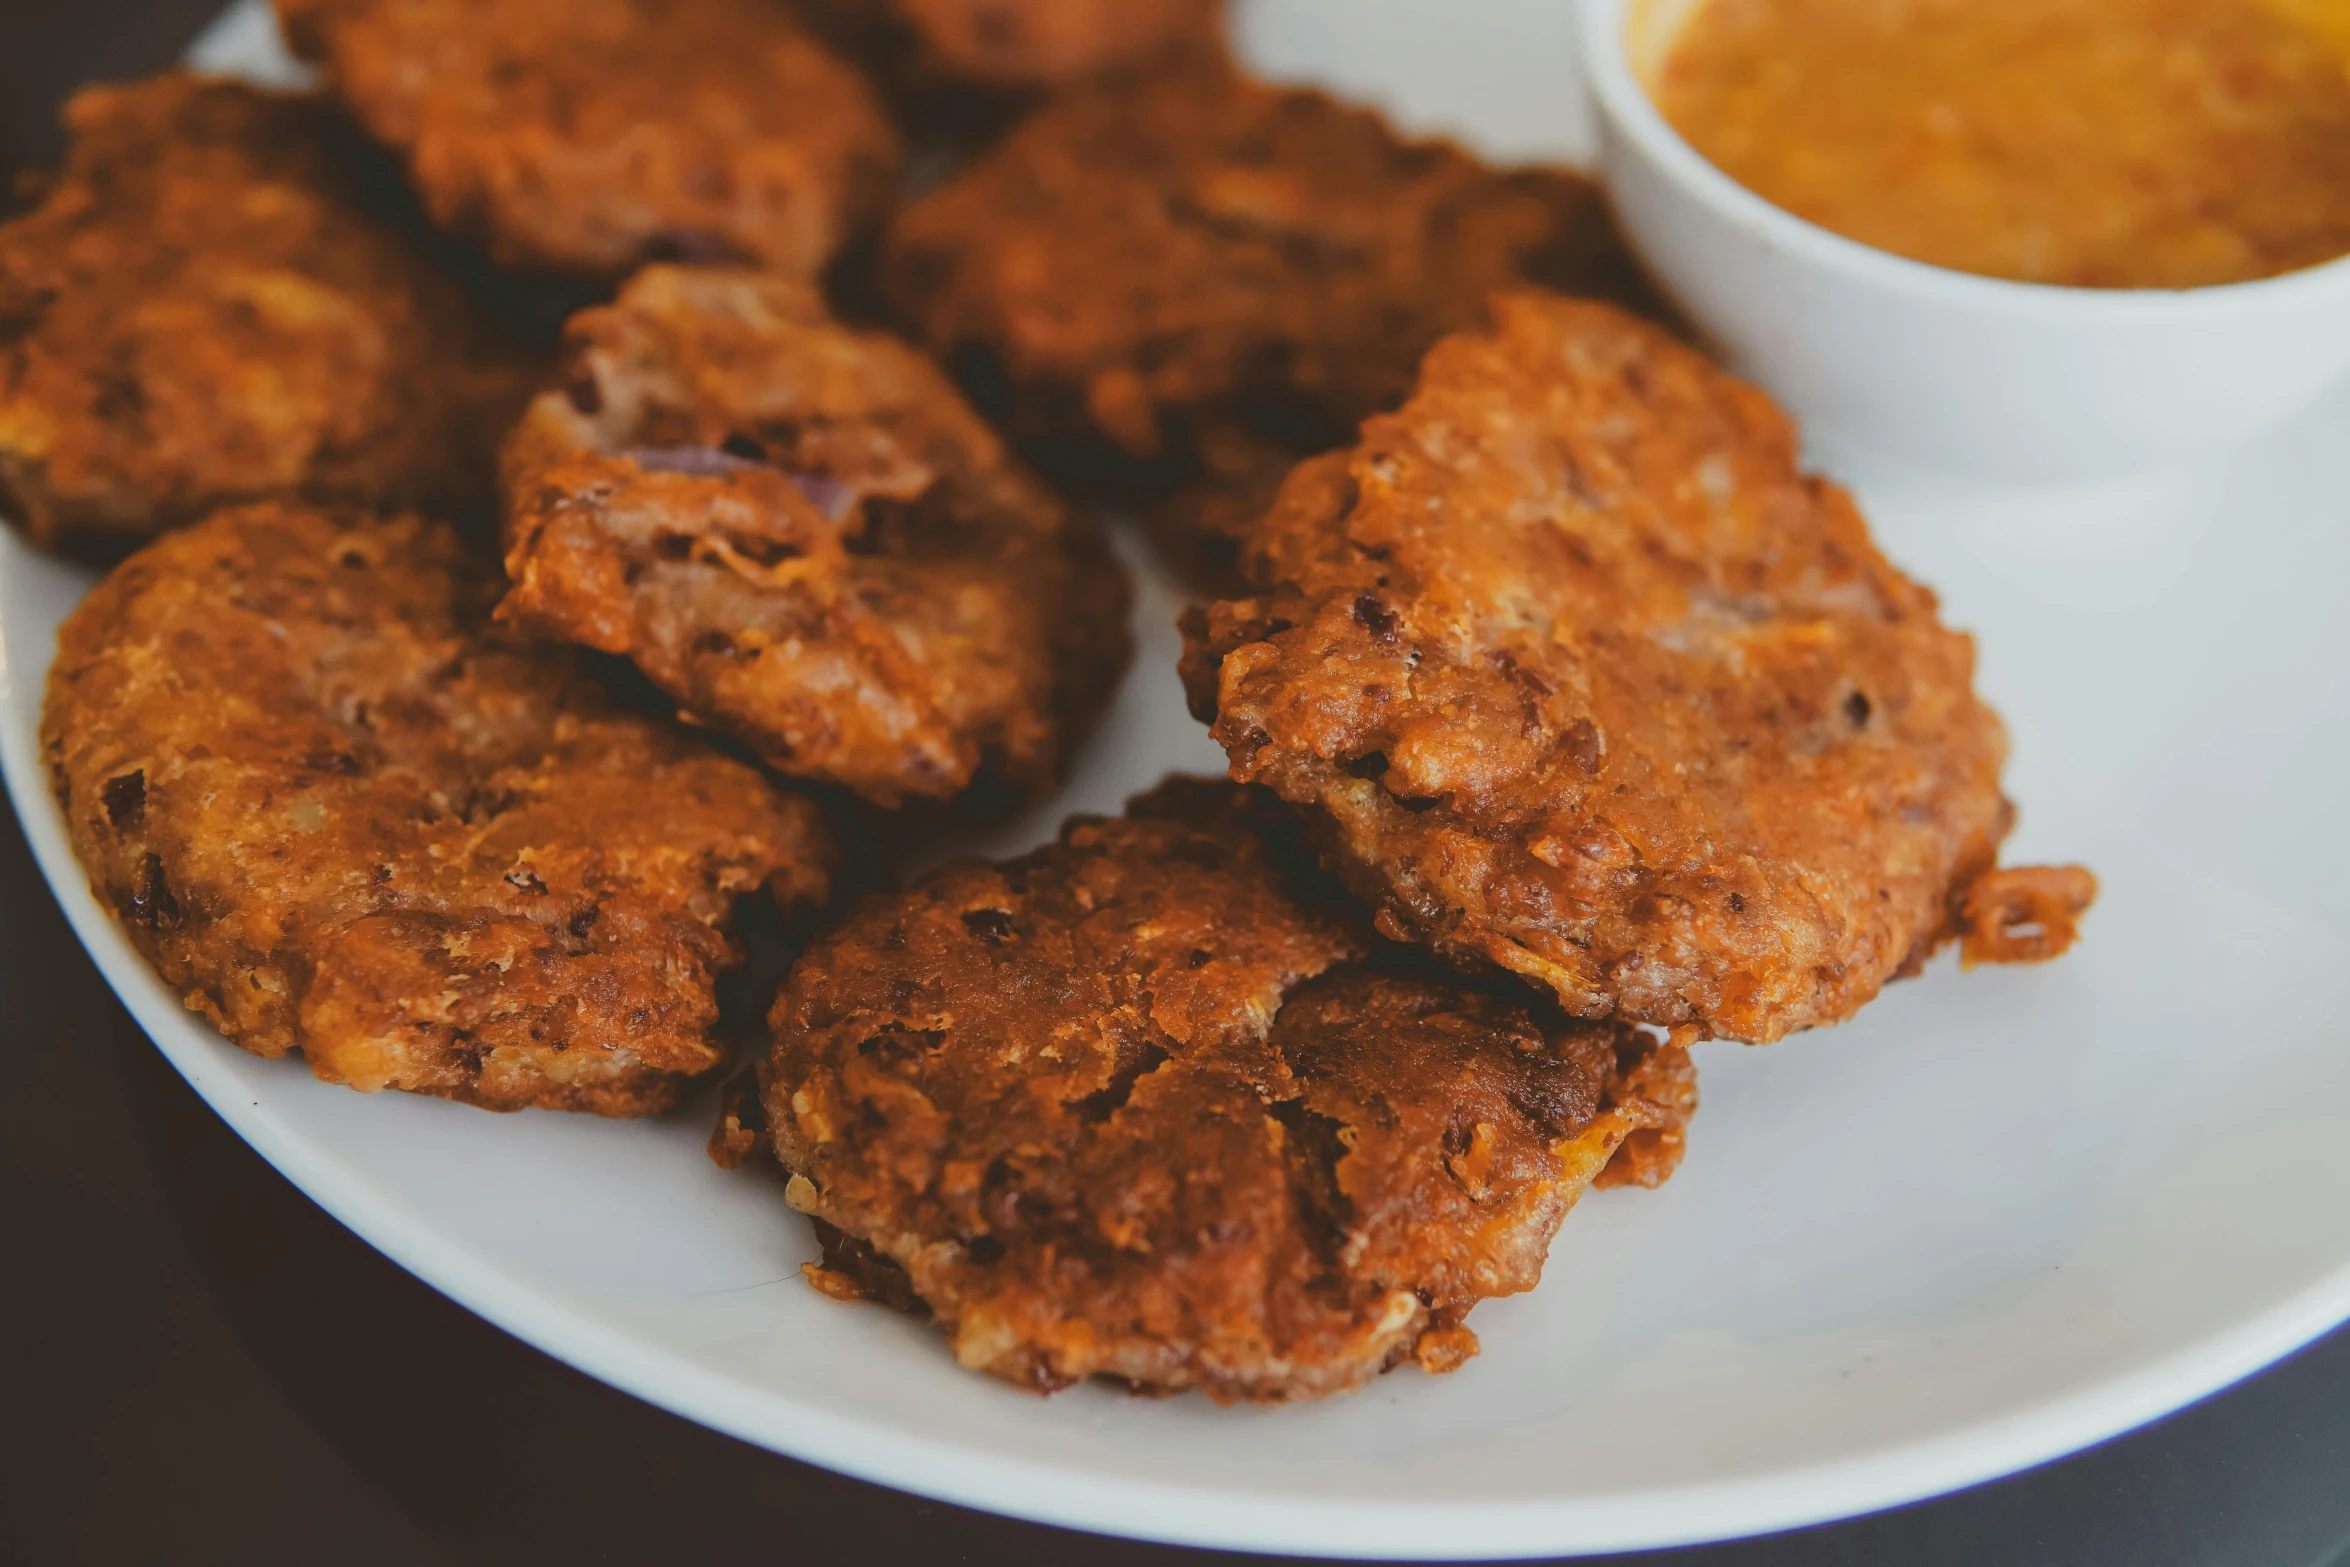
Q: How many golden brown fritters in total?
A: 8